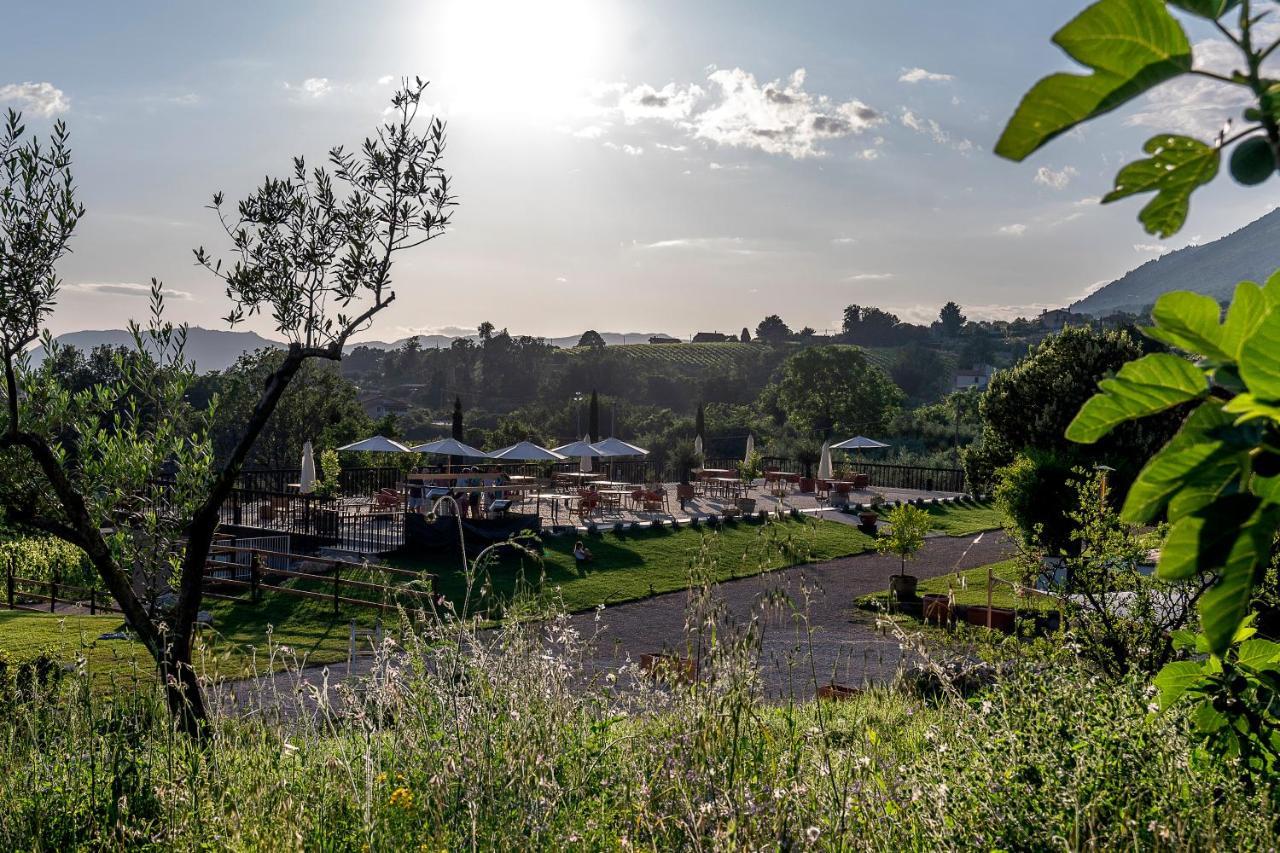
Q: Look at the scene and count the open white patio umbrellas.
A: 6